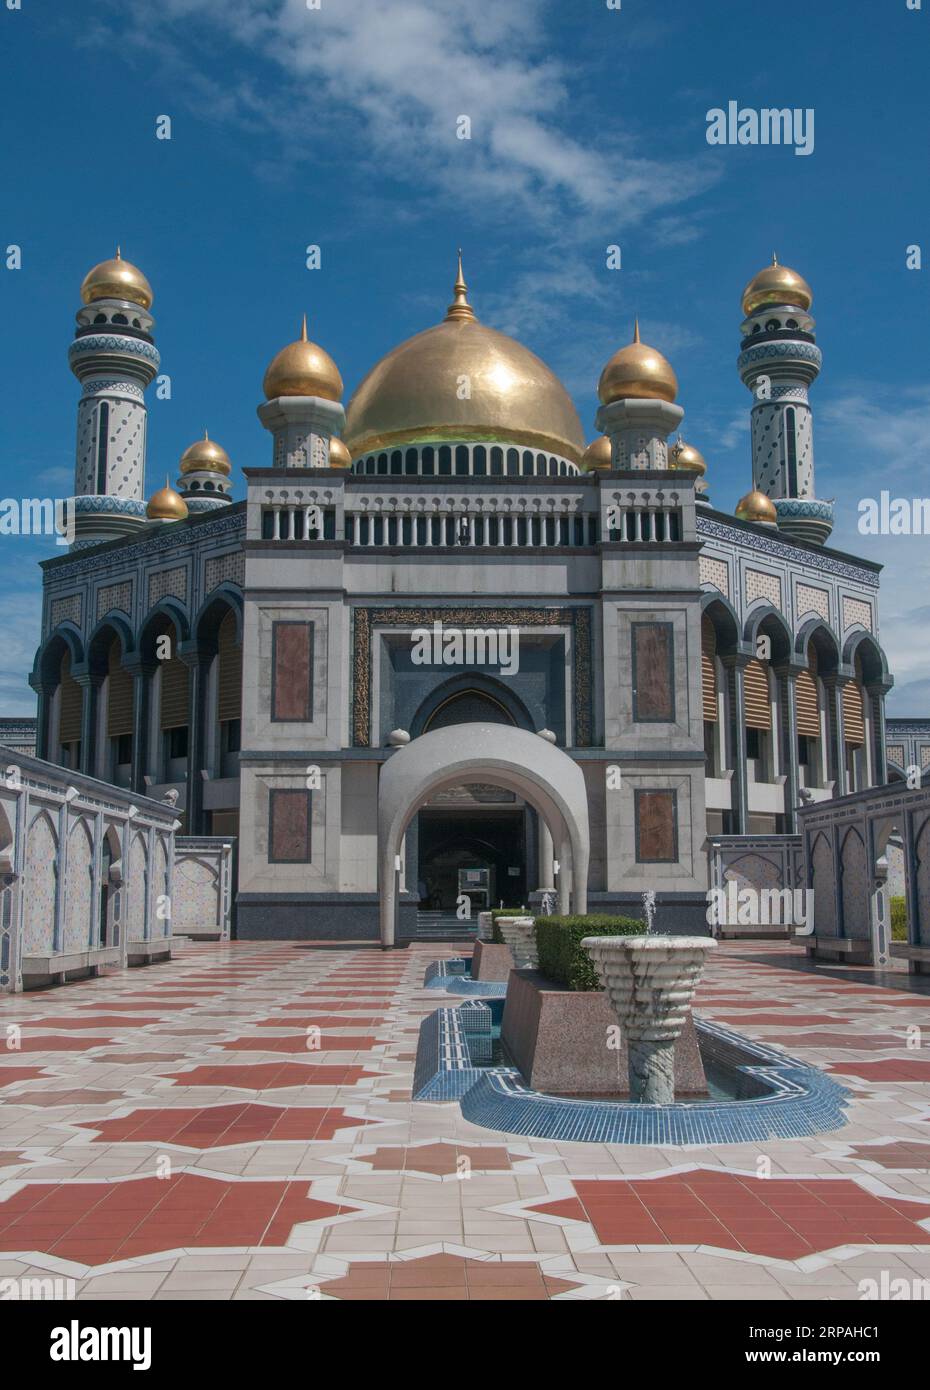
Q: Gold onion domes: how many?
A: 11